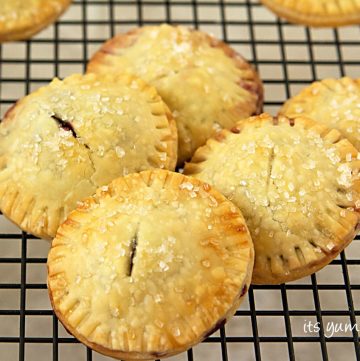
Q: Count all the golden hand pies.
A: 7